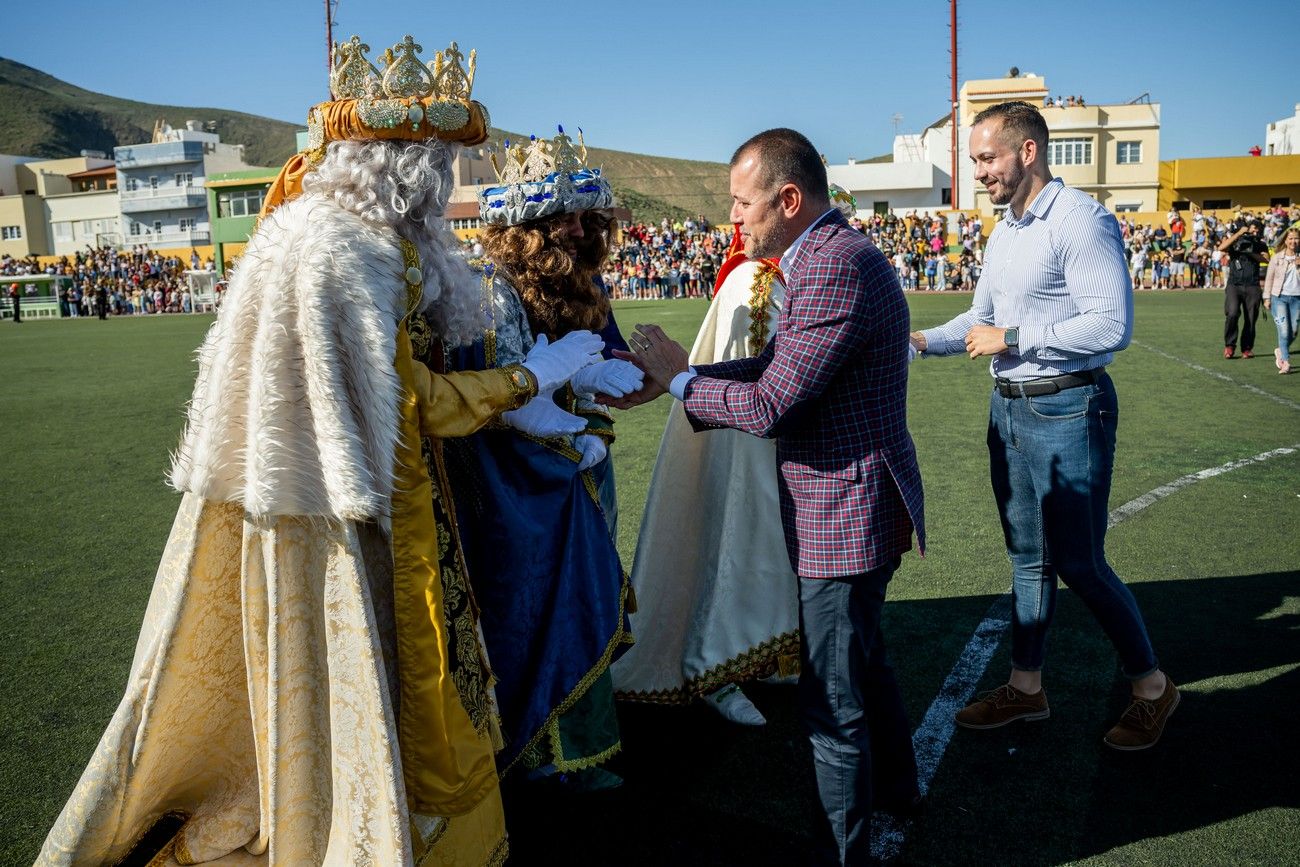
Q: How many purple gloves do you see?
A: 0